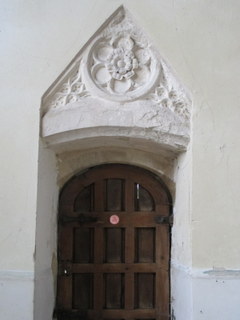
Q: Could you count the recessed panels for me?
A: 9